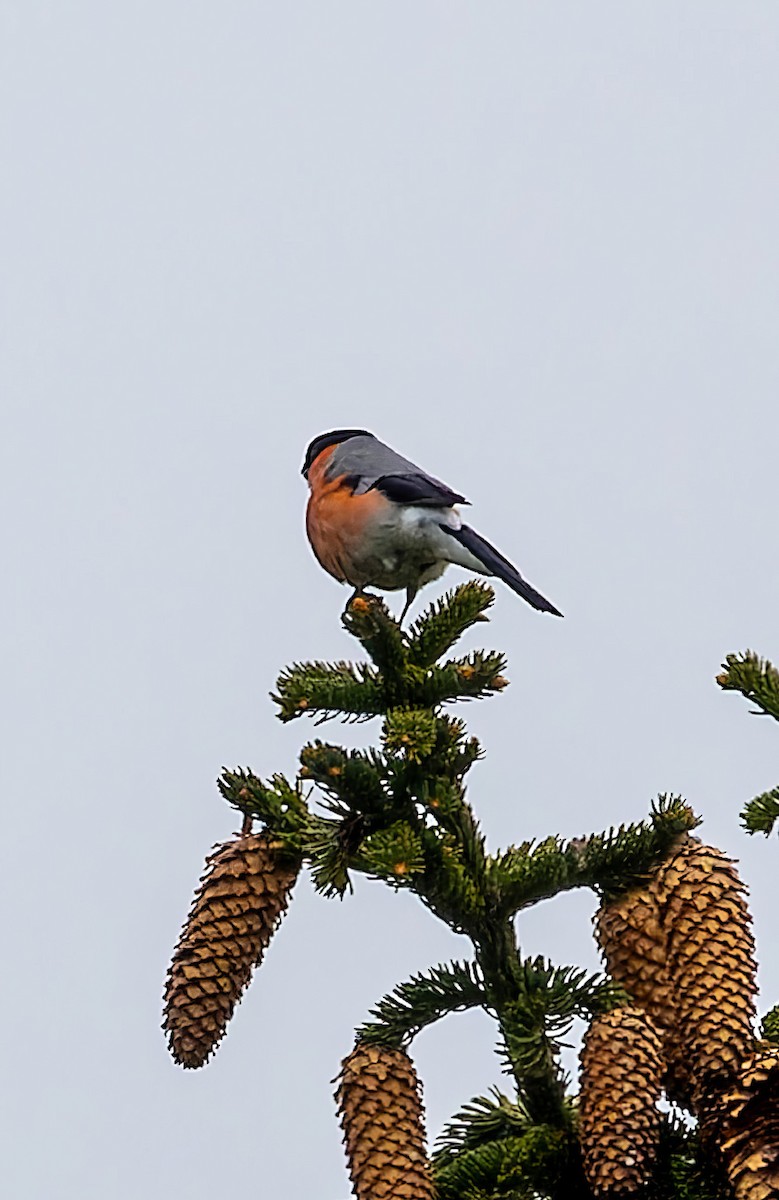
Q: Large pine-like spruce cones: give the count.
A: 6